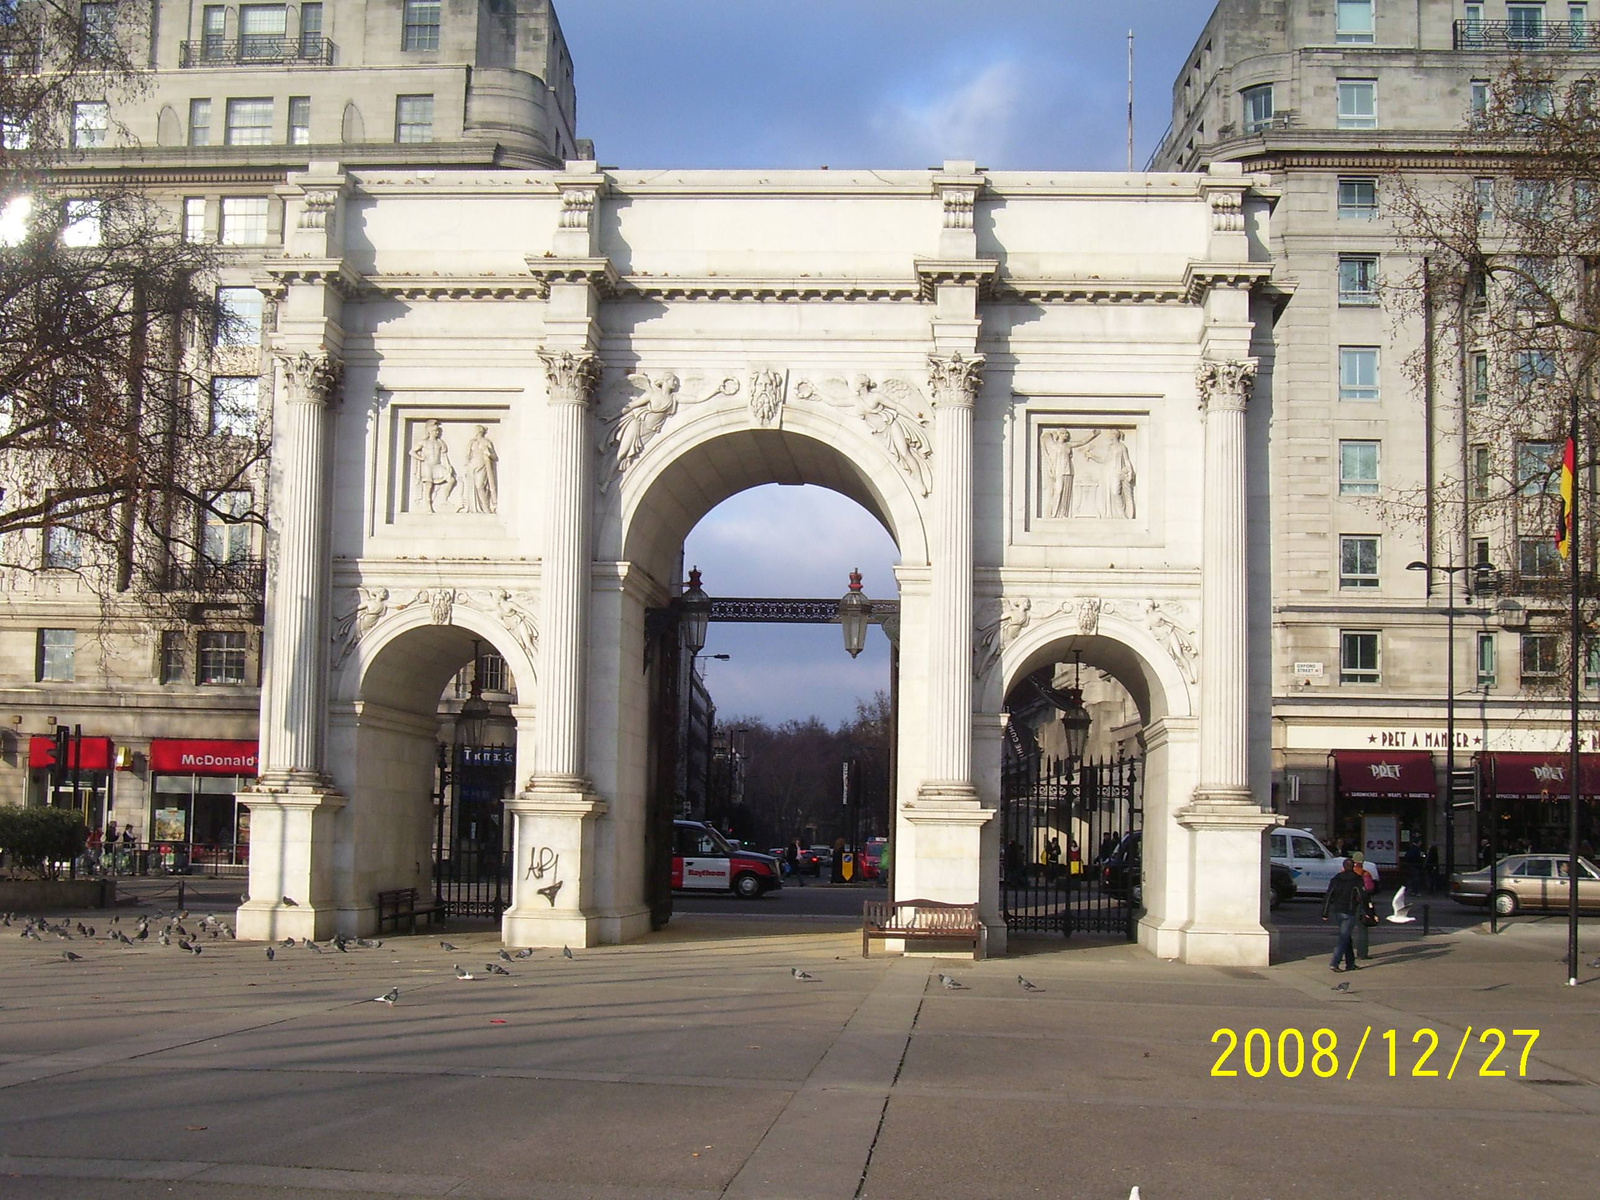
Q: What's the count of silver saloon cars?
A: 1